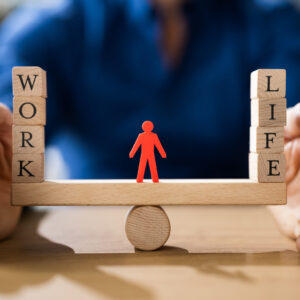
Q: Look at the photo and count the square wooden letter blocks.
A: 8